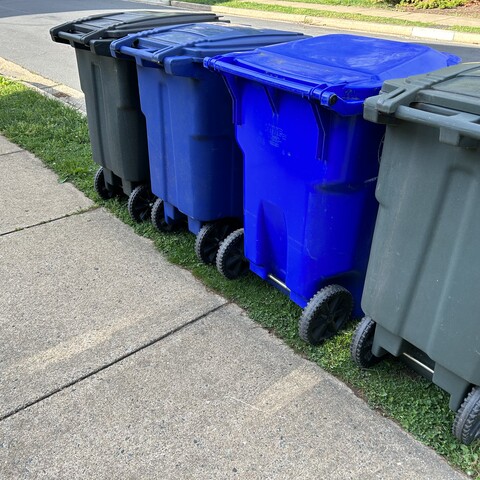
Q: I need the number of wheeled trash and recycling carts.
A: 4